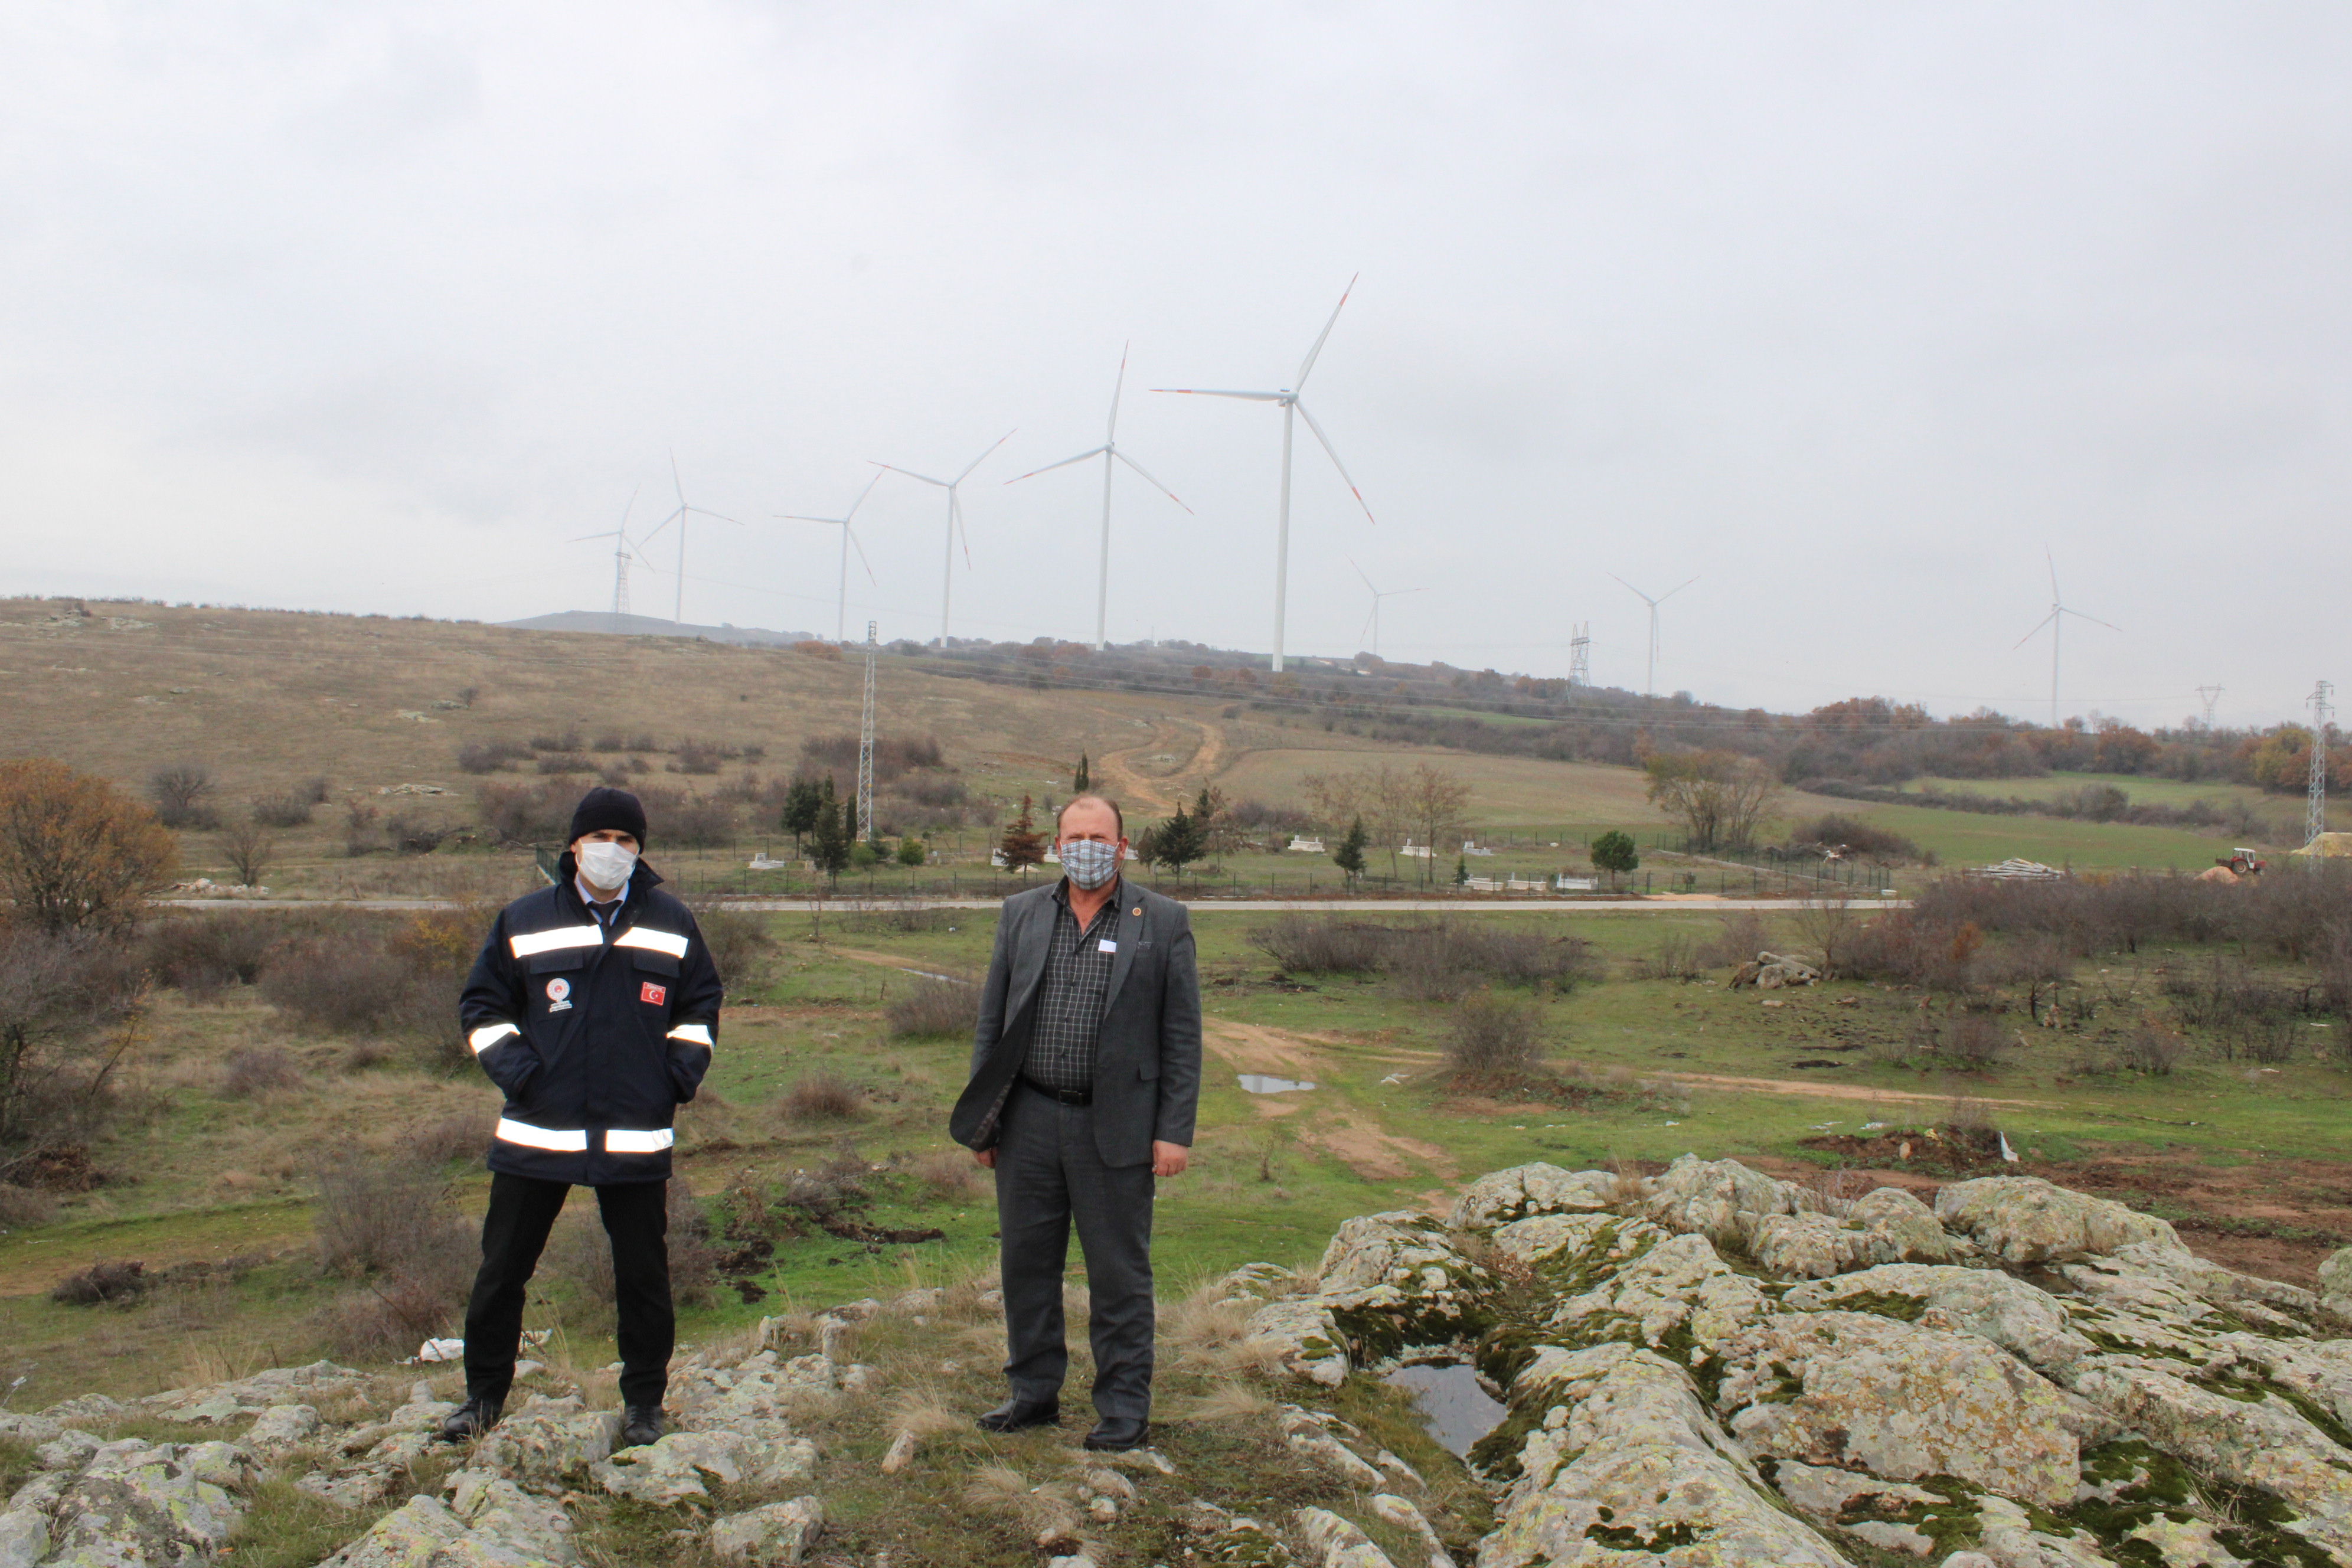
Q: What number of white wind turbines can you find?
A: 9